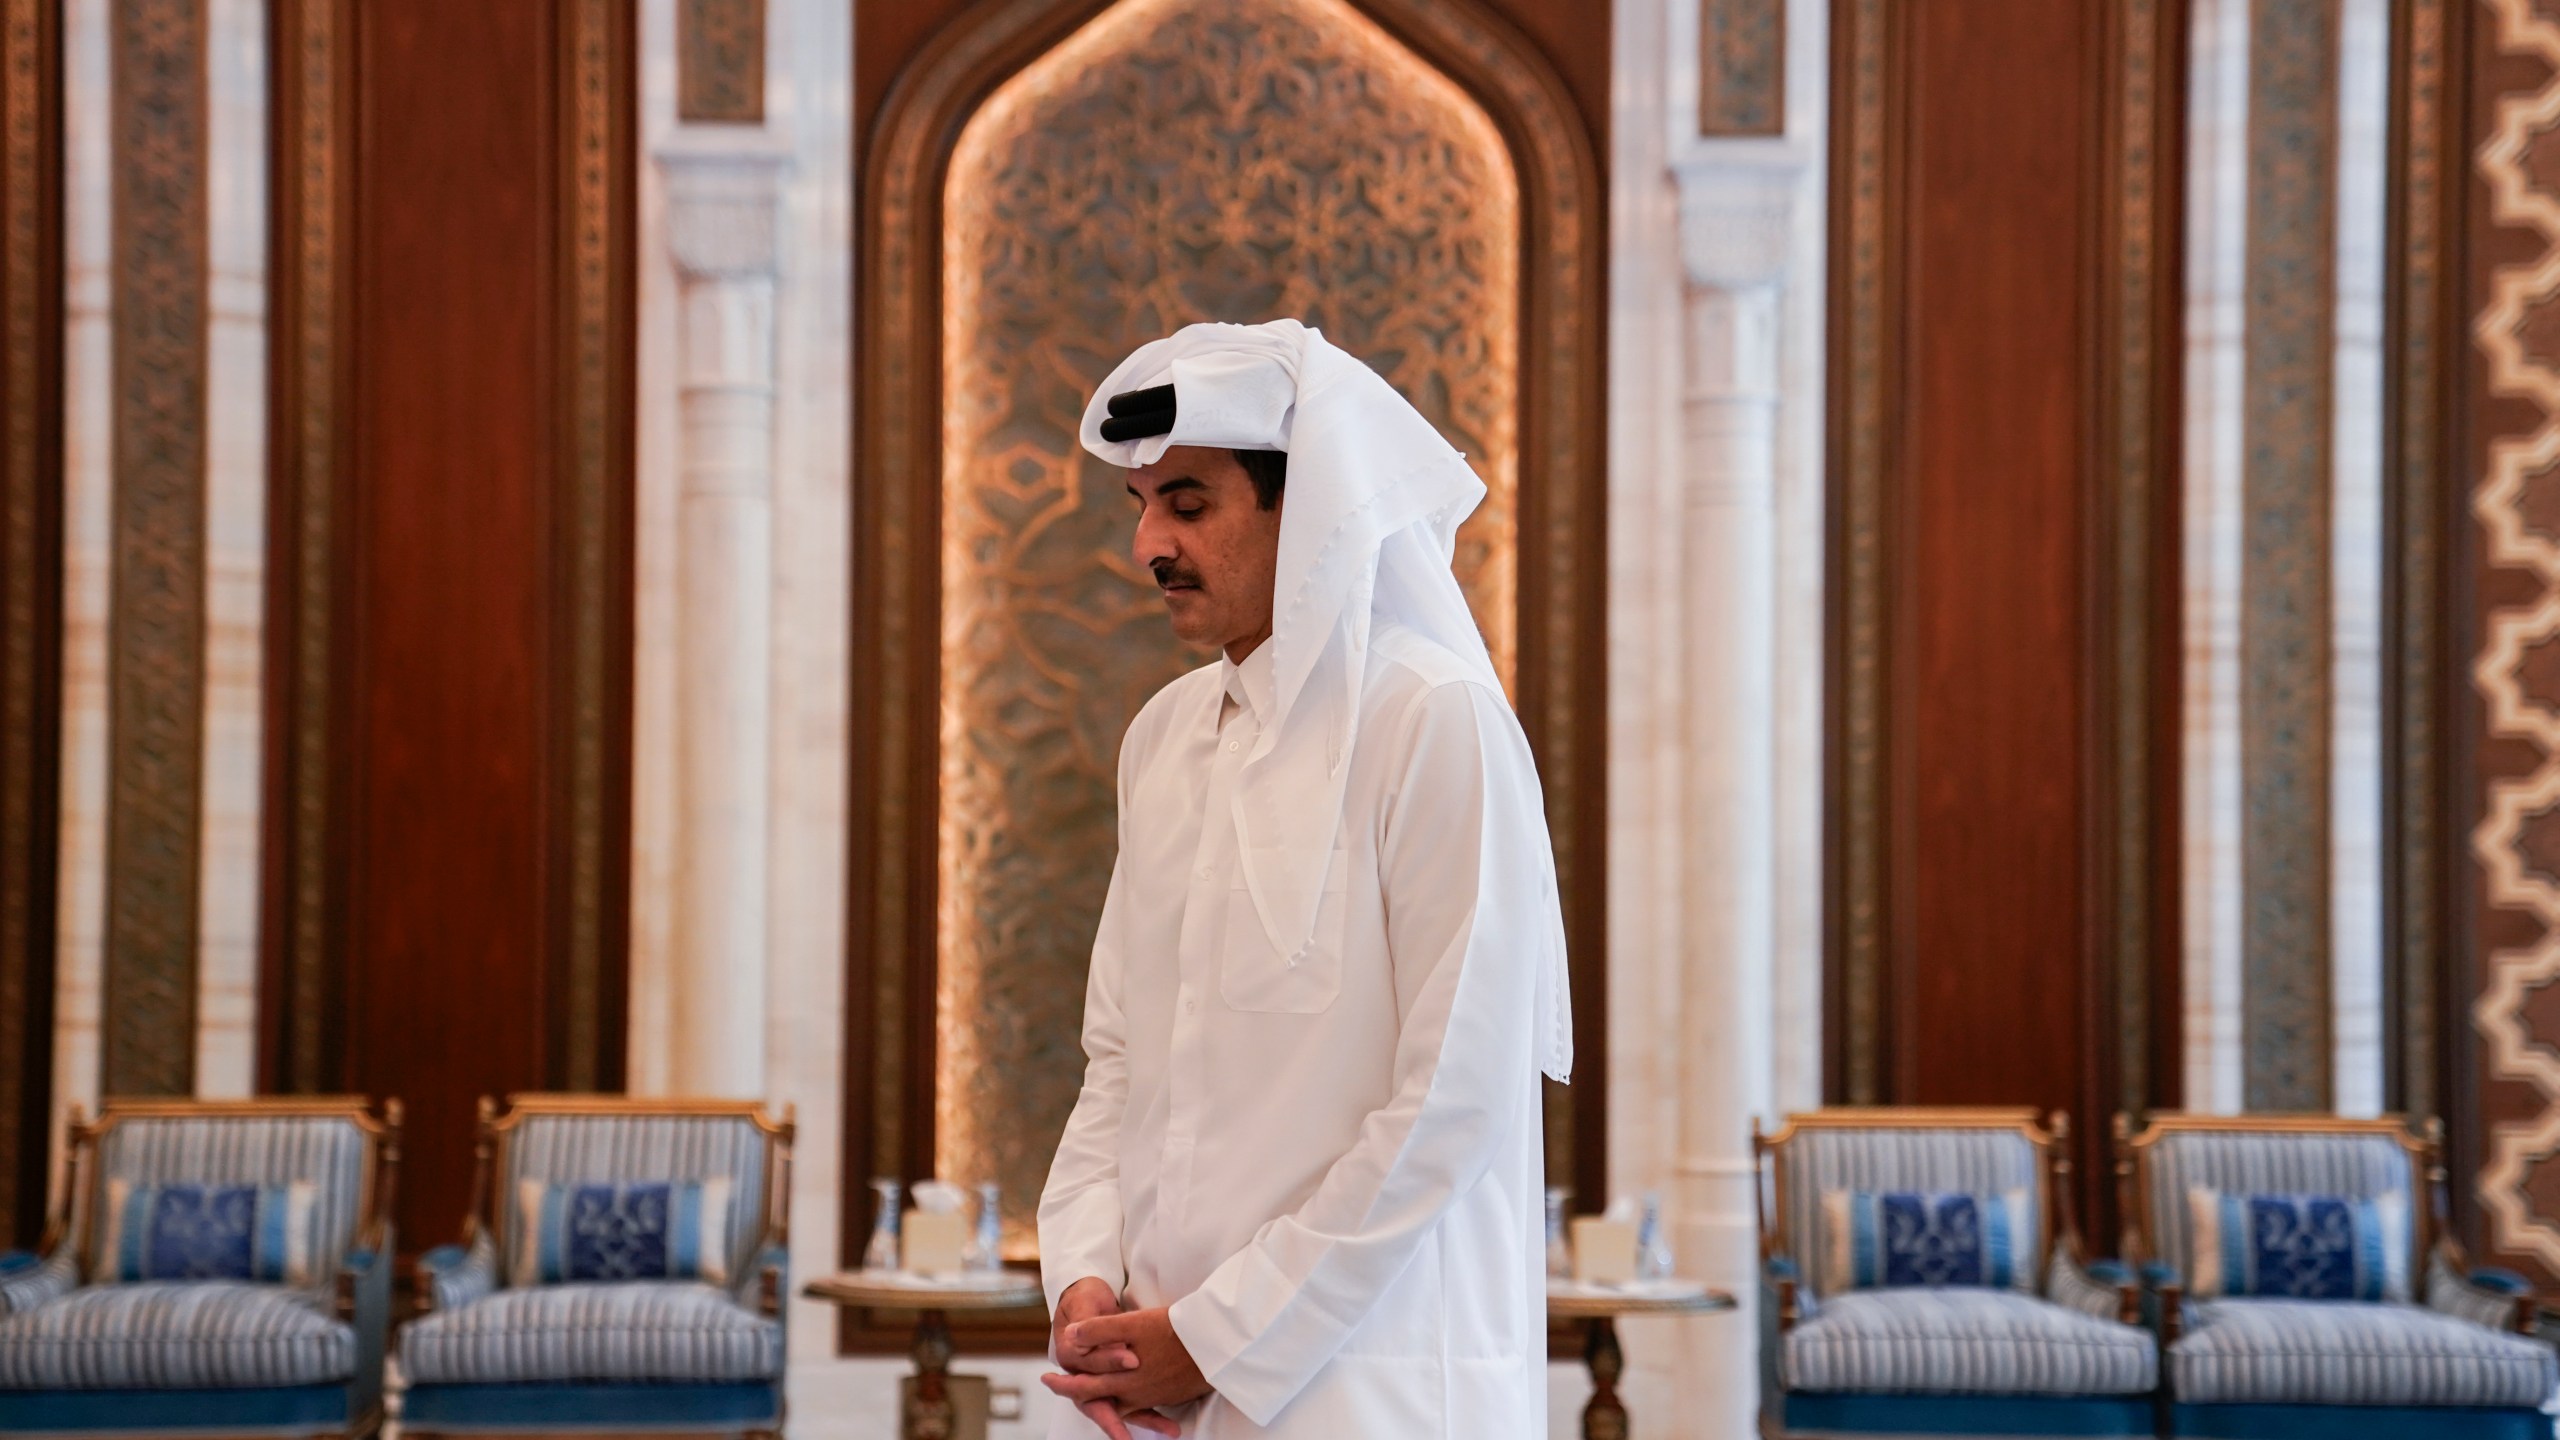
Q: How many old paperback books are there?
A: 0